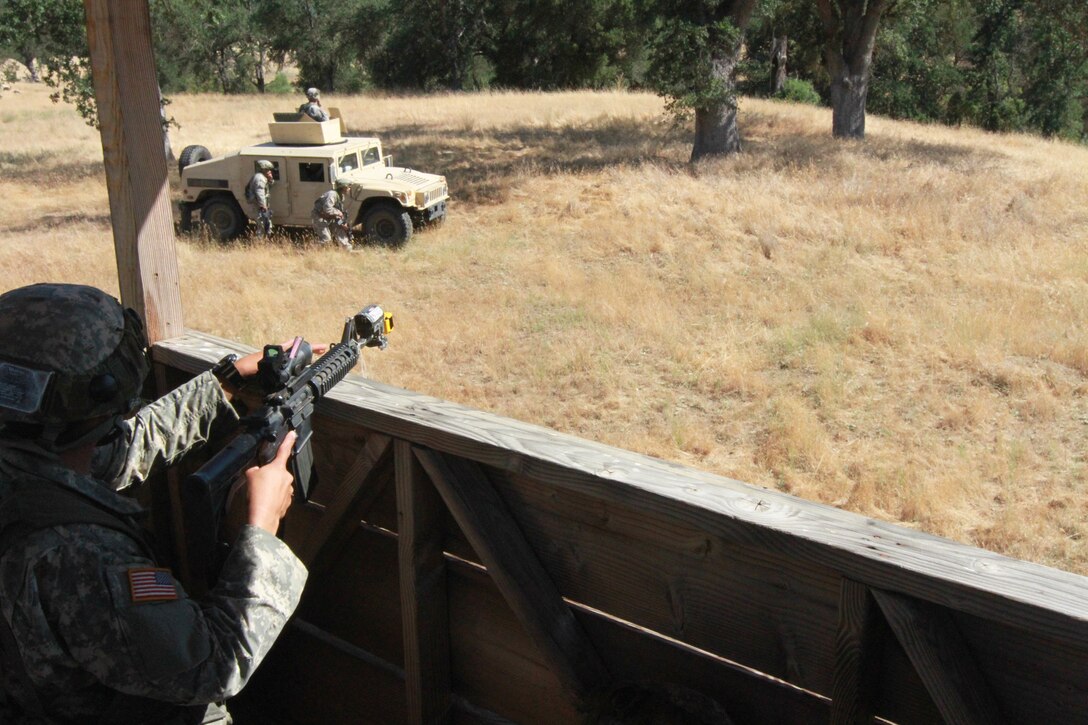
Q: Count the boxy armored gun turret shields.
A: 1